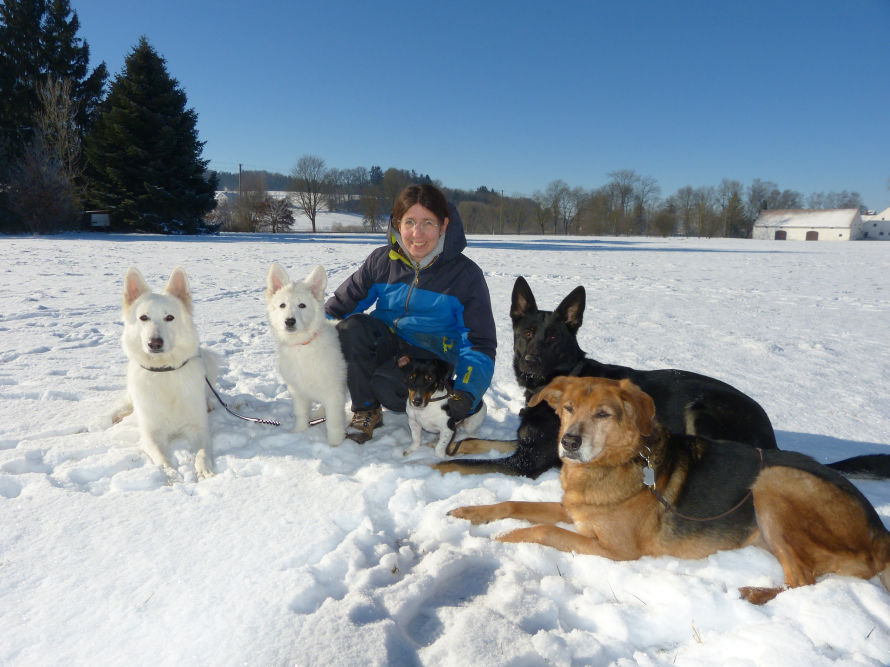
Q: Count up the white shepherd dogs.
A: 2